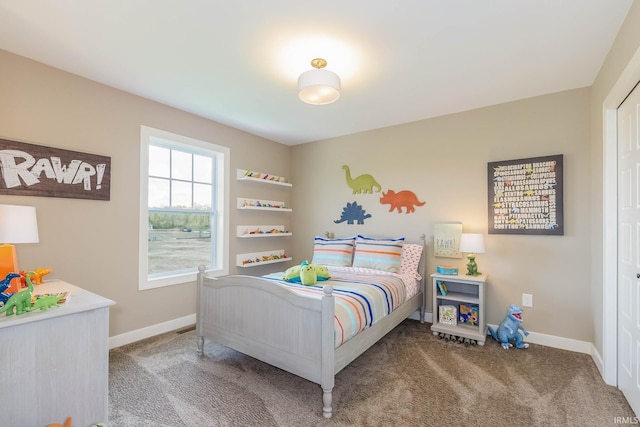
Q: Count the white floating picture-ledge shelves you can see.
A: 4